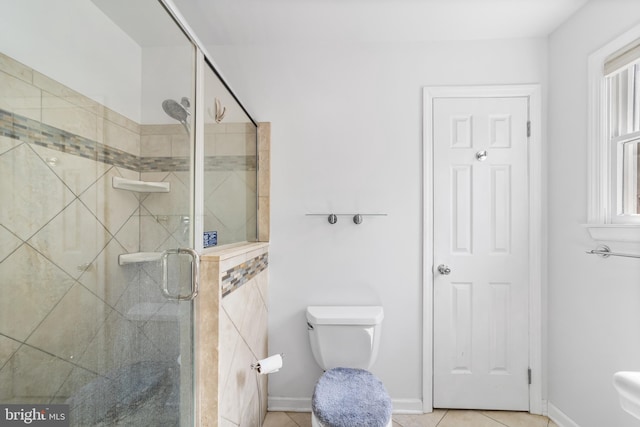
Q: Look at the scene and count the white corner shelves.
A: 2